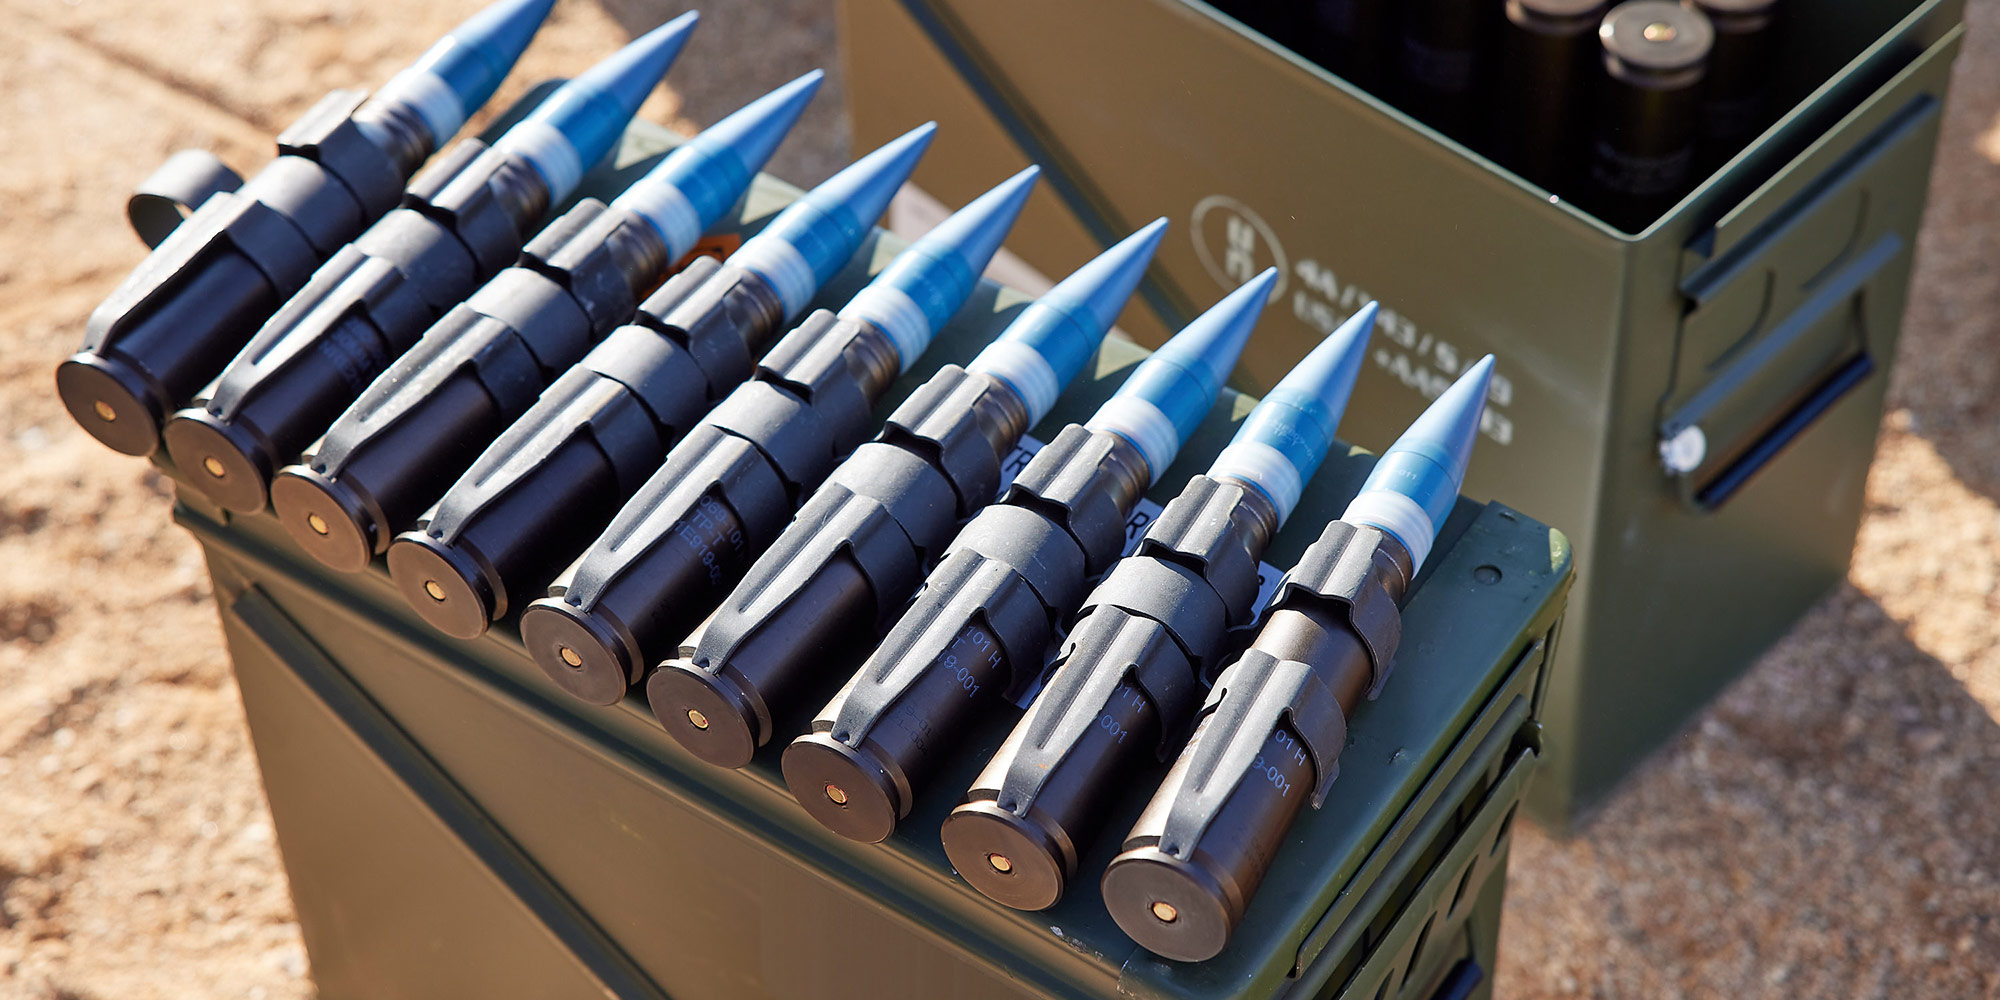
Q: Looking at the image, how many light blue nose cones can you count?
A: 9